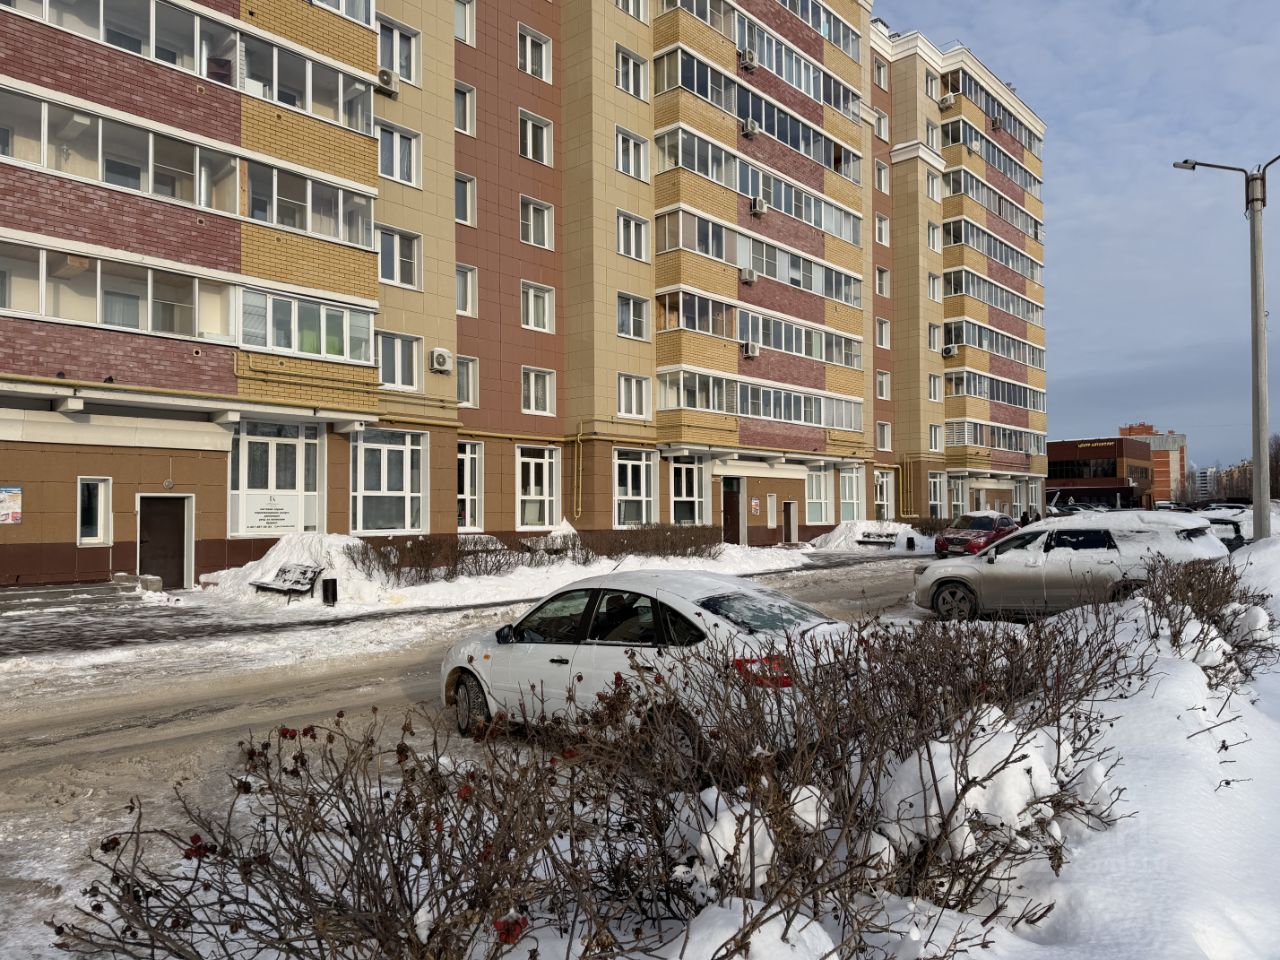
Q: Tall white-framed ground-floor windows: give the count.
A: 13